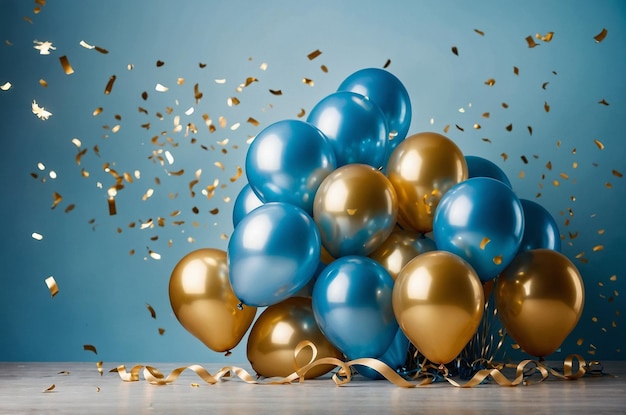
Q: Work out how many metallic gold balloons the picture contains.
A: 7